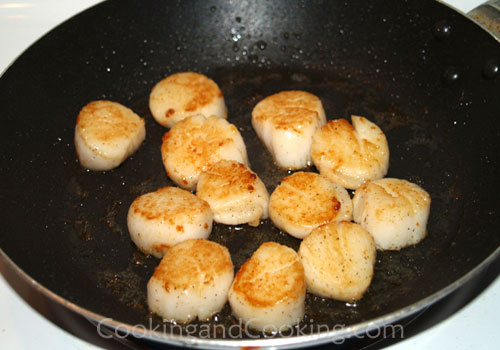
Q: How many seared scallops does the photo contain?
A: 12